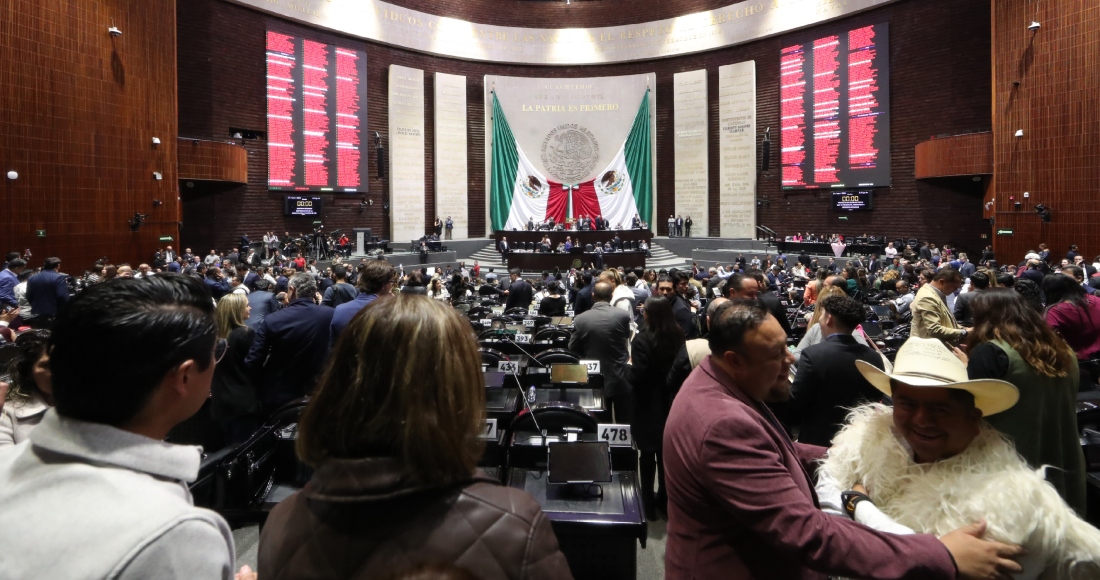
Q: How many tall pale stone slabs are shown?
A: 4